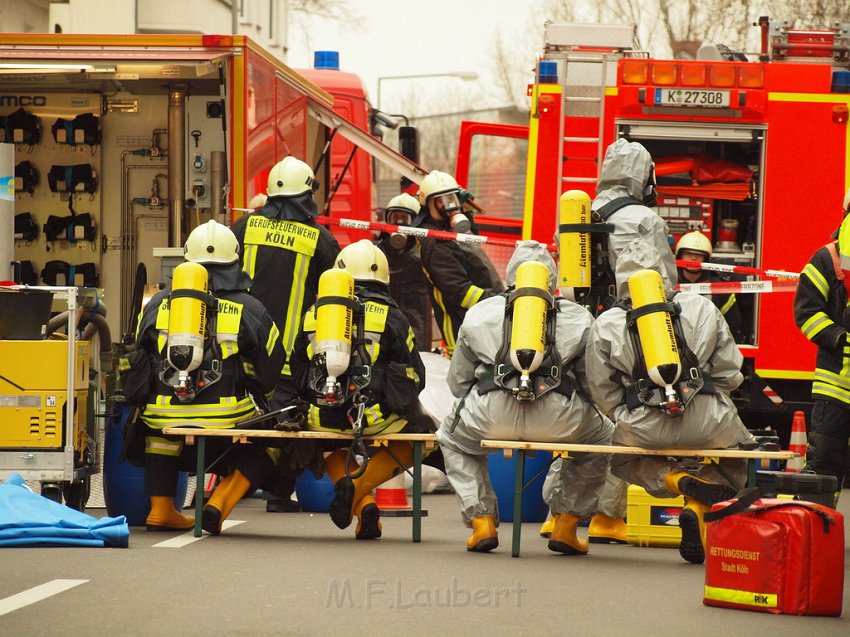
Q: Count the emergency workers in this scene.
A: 10